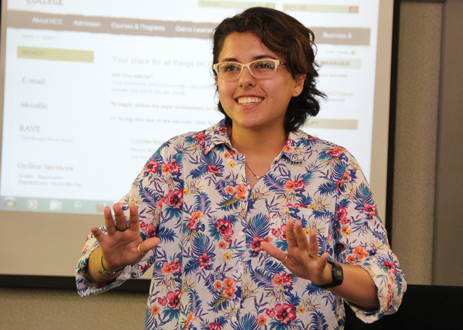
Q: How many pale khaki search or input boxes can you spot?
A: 2